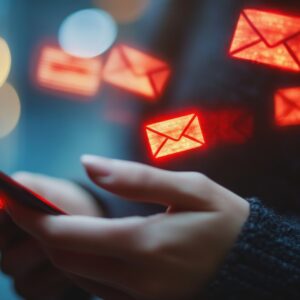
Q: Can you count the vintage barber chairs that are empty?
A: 0